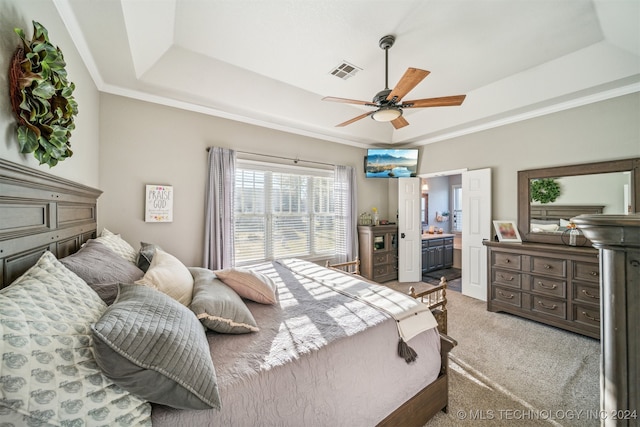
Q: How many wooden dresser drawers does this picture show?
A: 9